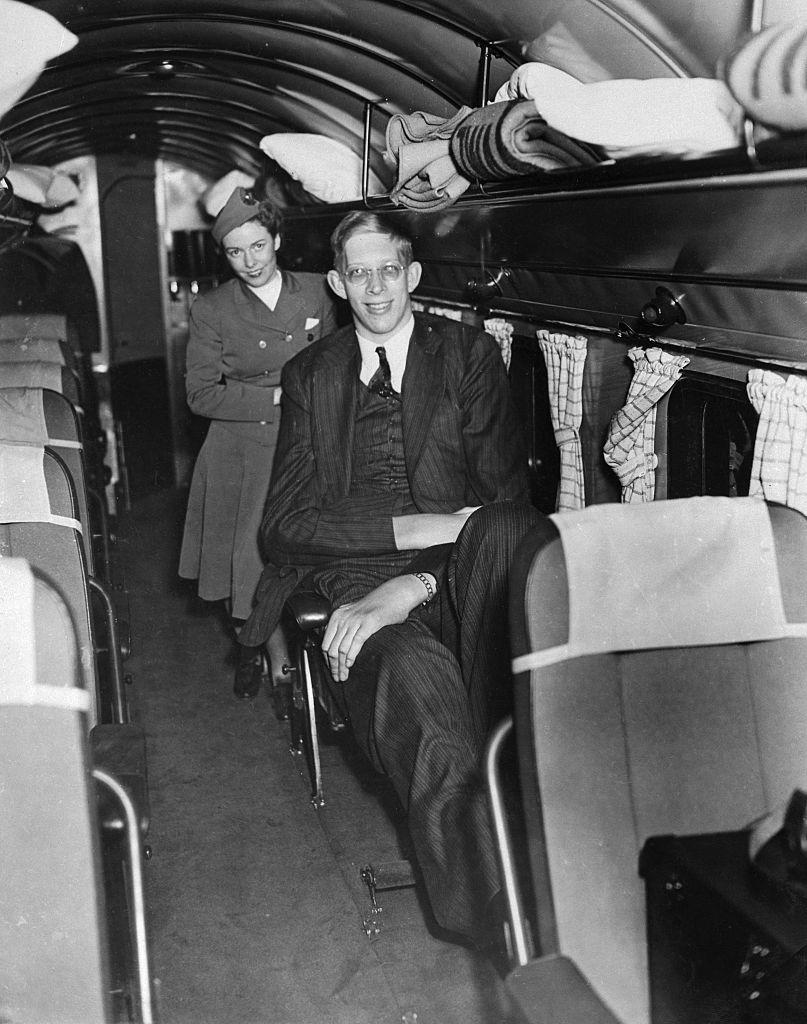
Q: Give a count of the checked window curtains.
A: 4